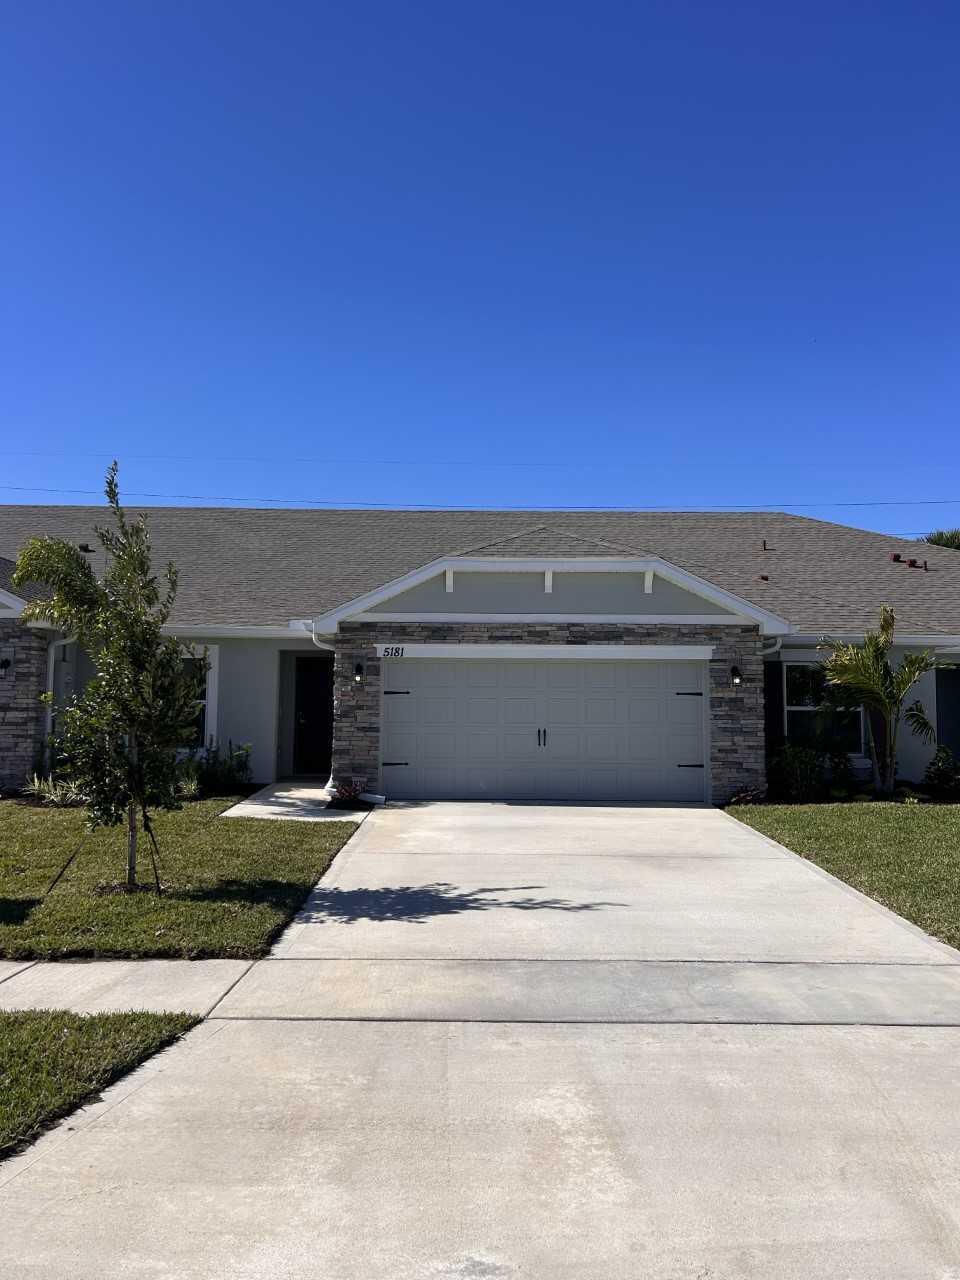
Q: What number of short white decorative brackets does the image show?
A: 3